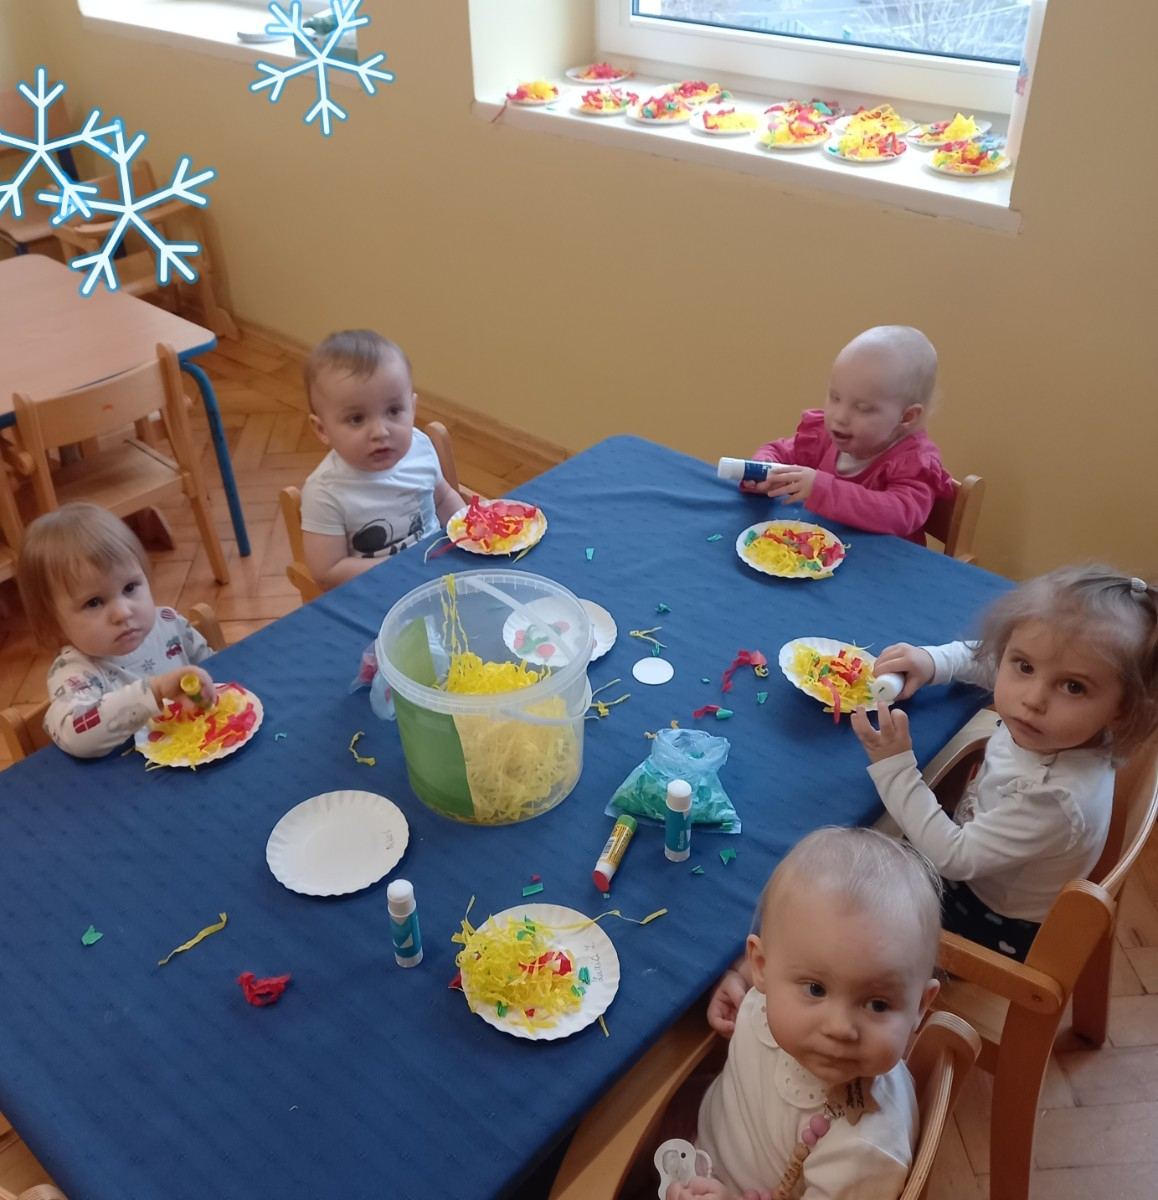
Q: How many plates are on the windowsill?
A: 12